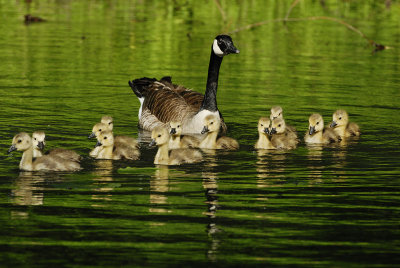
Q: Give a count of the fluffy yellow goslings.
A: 13